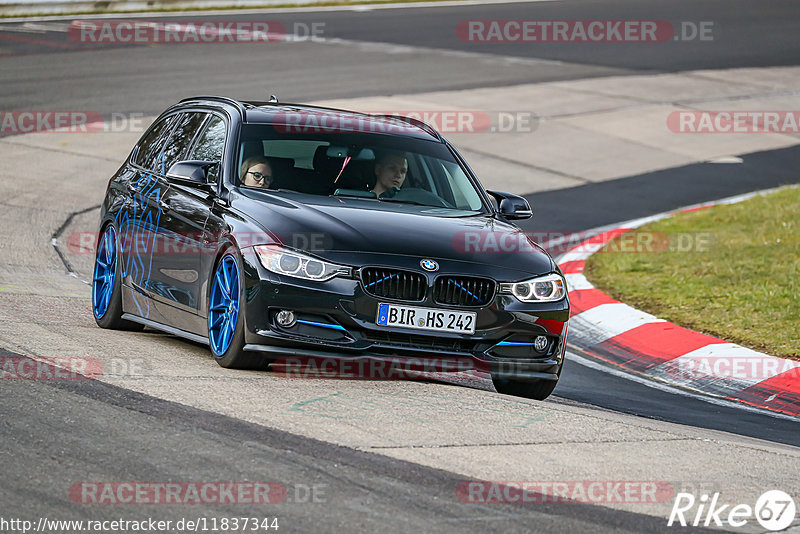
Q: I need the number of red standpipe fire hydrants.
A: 0